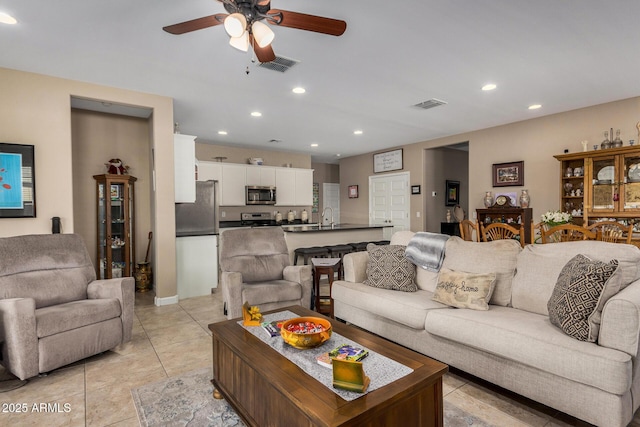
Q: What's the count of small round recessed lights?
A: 8